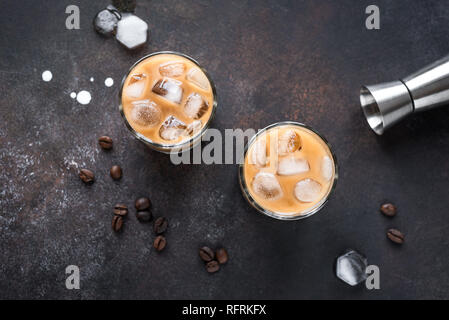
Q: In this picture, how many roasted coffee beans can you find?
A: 14